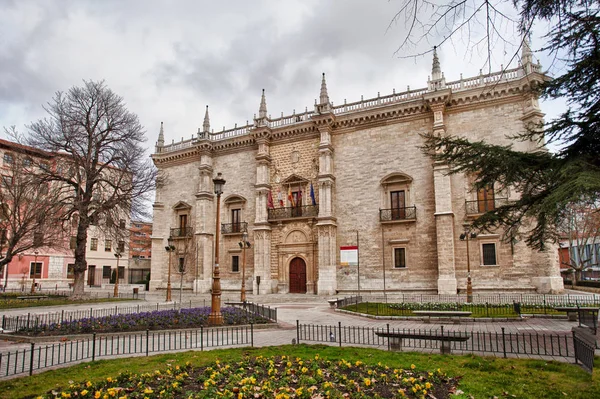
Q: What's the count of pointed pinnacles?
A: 6